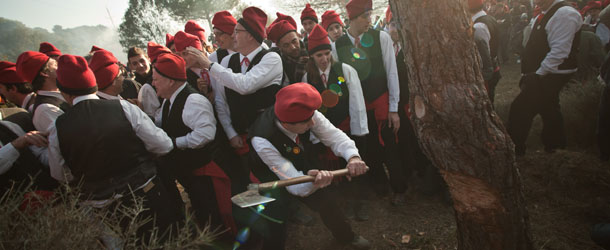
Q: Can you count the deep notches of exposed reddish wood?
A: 1